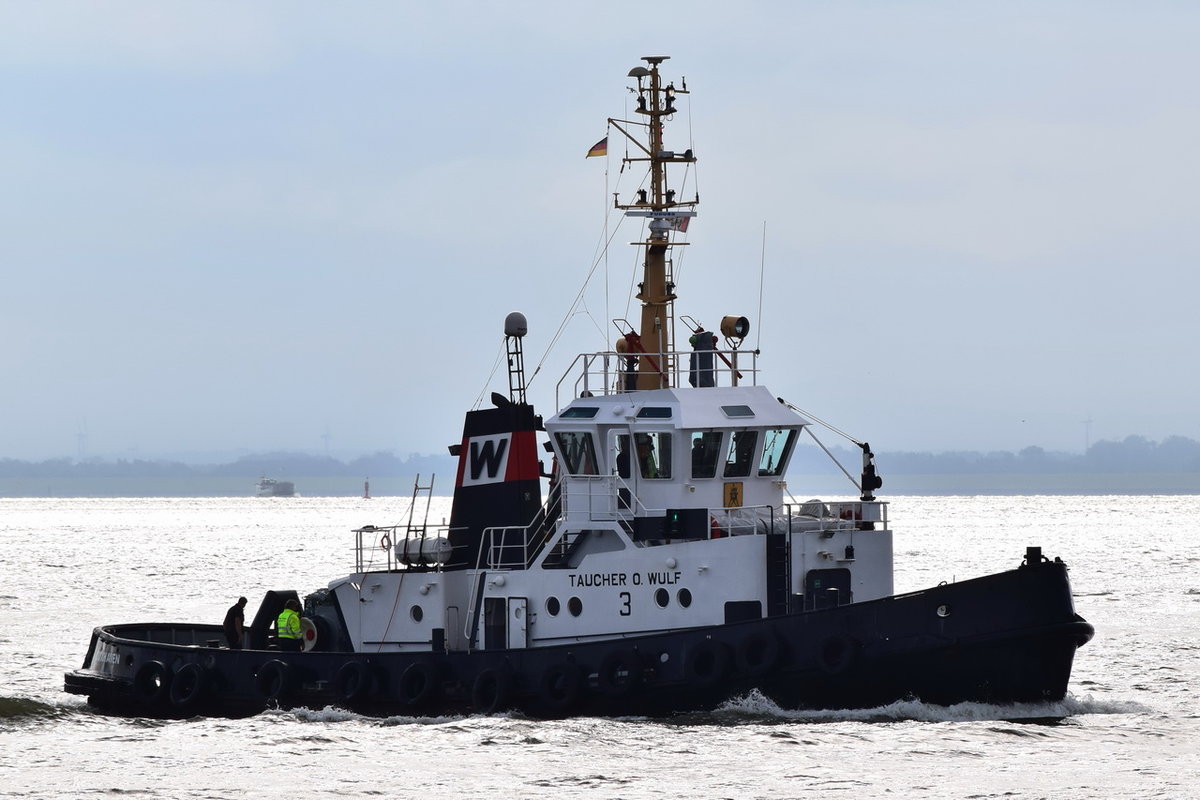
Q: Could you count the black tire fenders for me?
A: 11